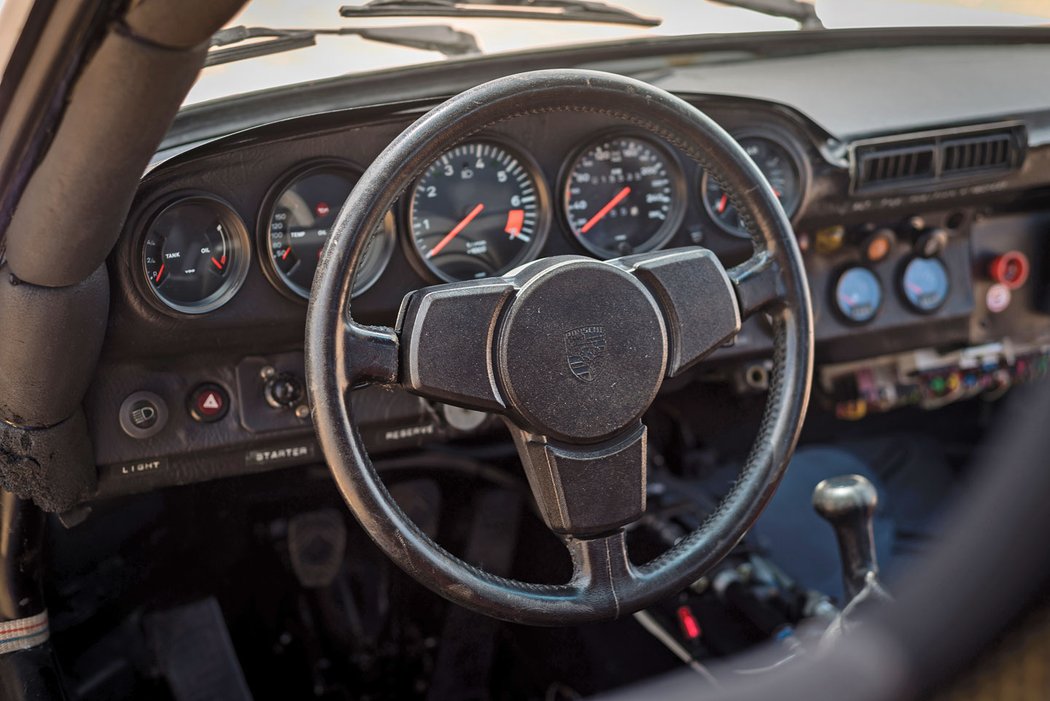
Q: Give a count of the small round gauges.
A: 2